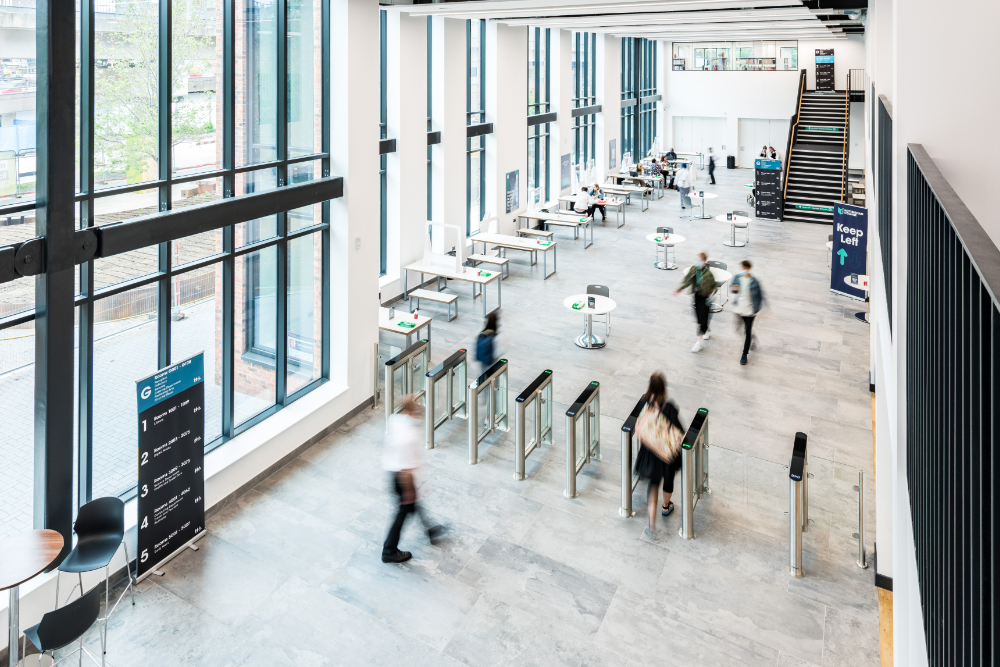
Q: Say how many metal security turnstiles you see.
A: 8